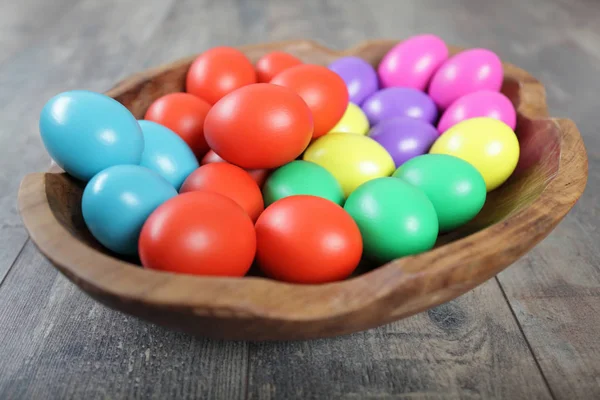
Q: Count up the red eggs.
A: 9